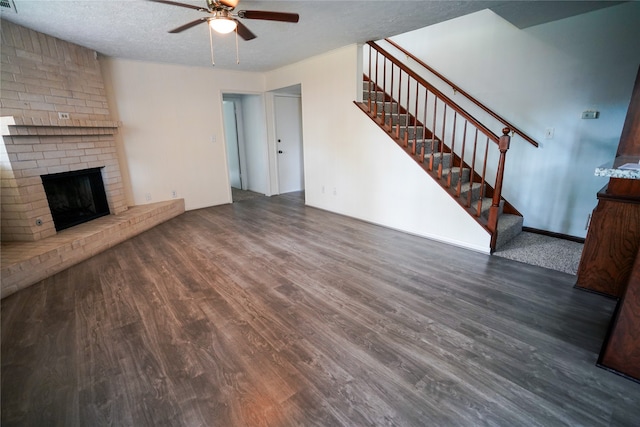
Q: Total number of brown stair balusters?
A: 14